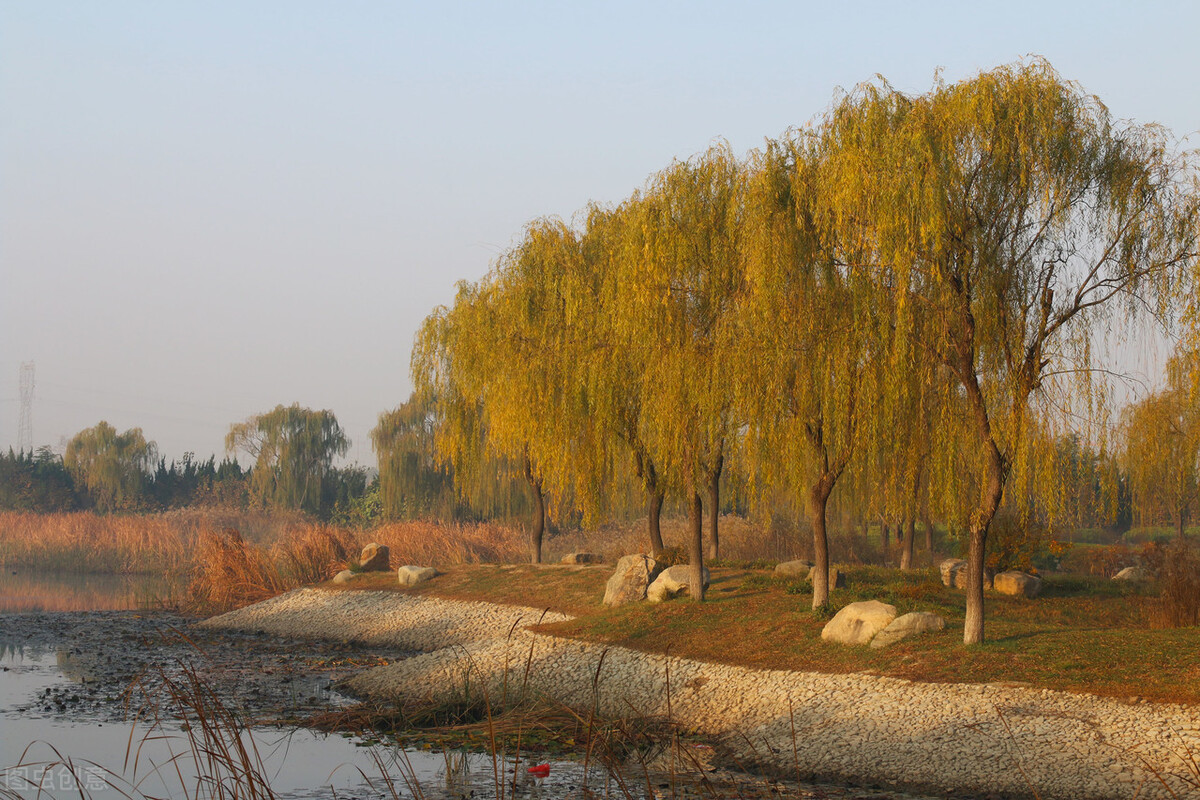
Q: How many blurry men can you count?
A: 0